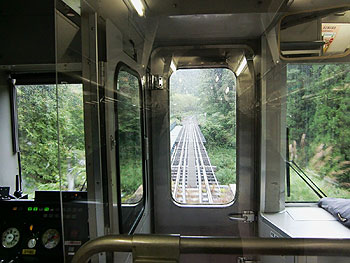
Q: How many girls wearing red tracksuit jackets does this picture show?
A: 0